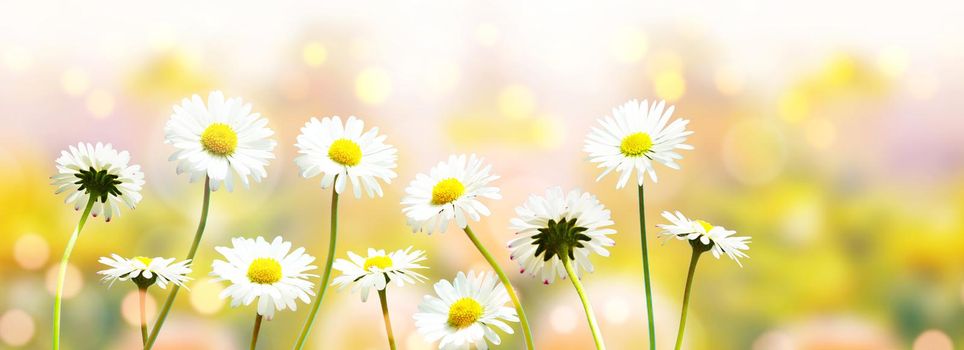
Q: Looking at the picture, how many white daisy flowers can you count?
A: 11